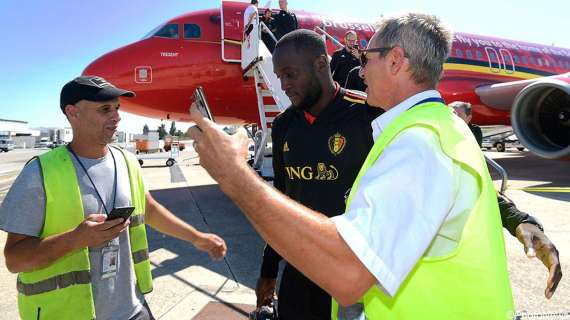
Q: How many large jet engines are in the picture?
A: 1